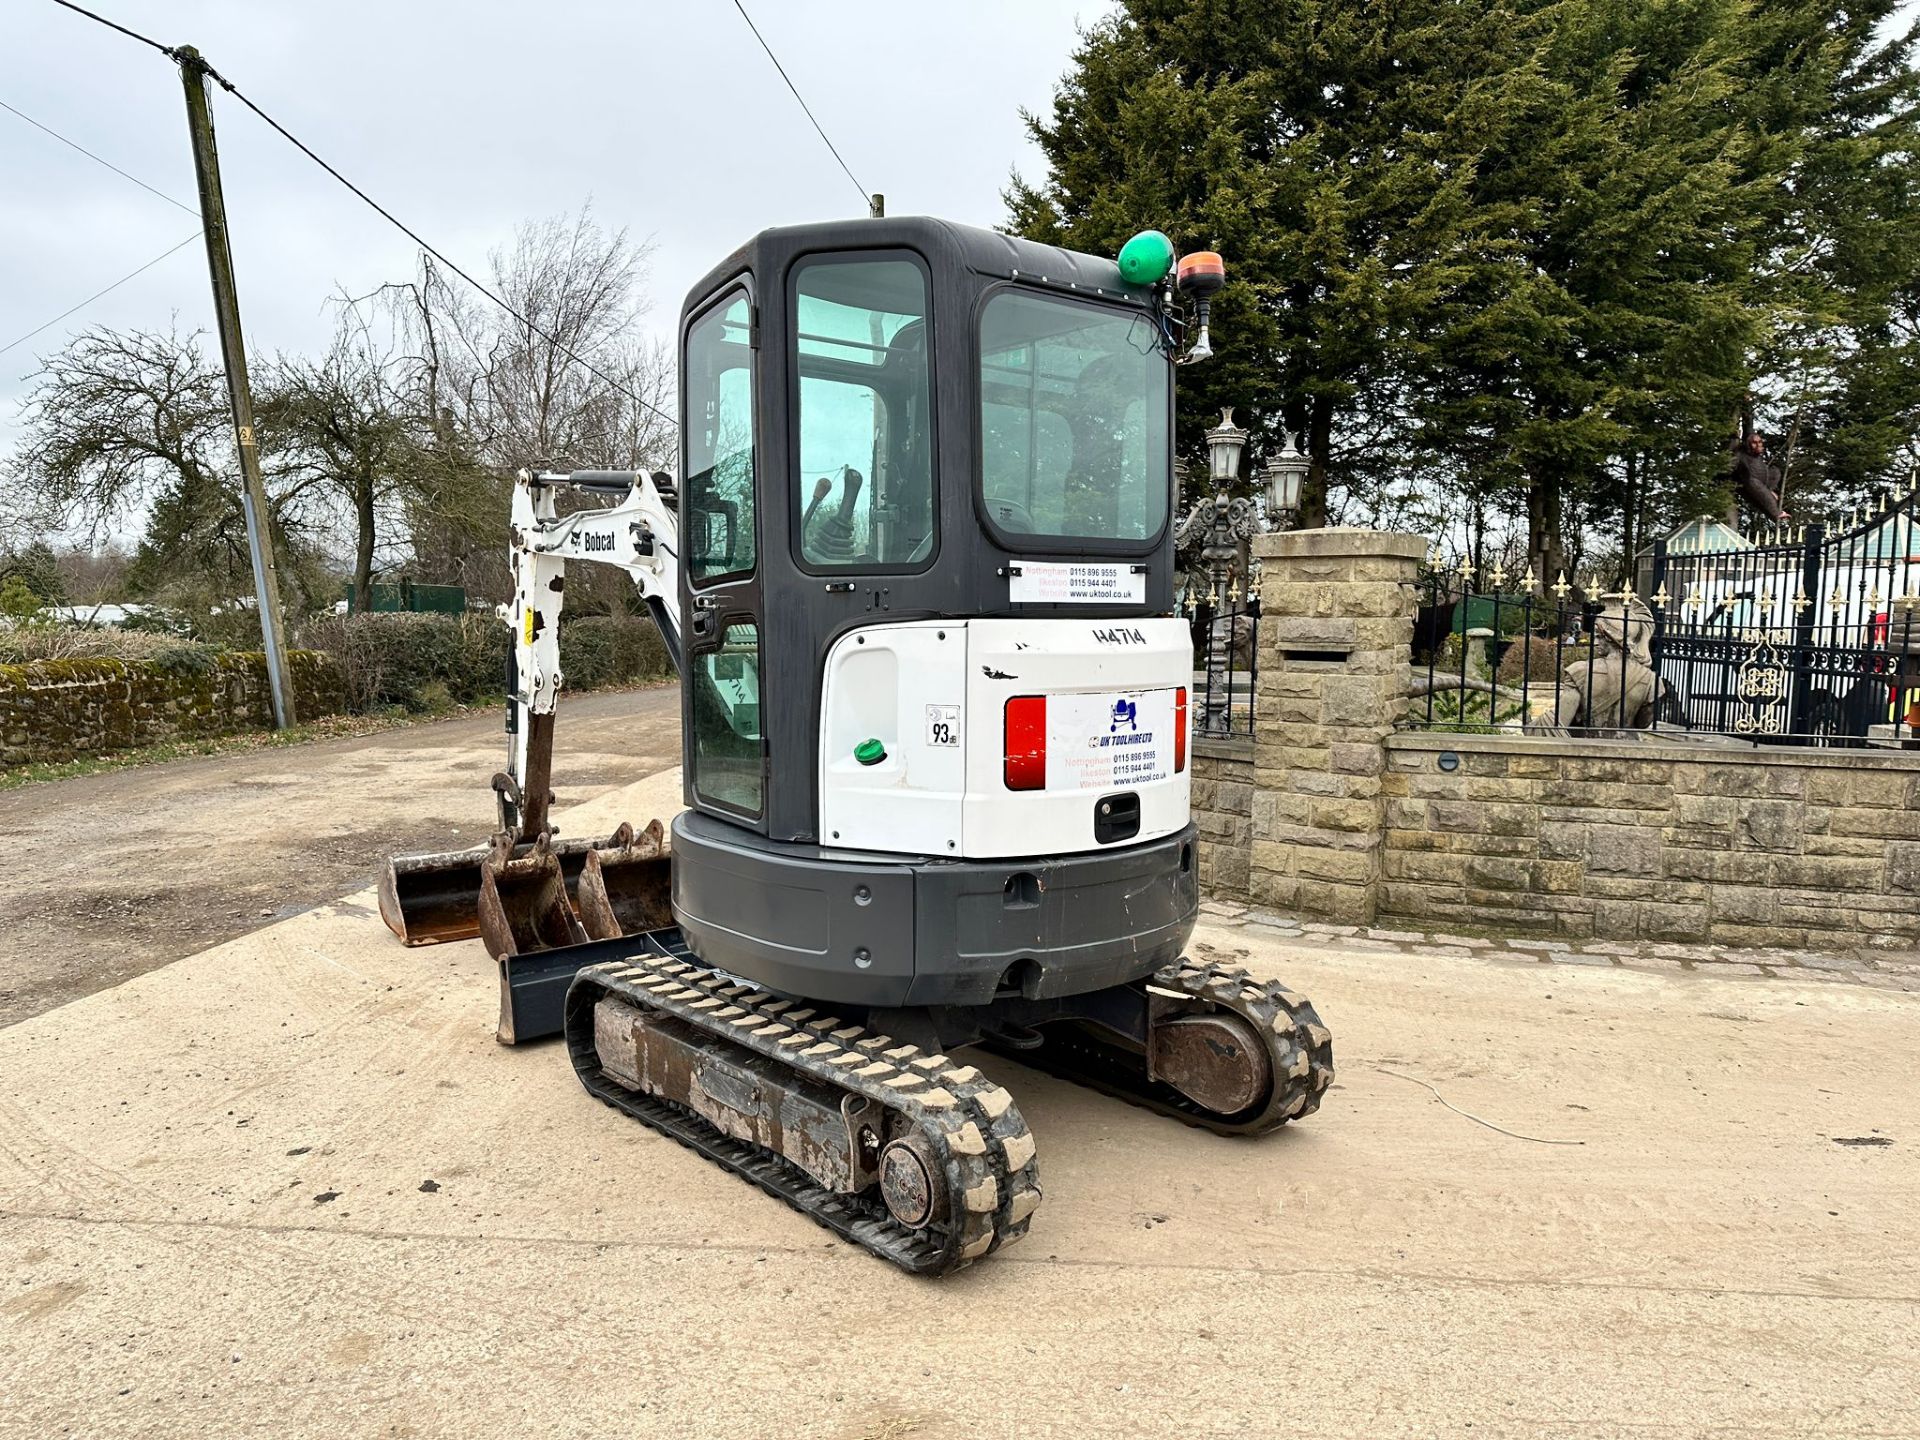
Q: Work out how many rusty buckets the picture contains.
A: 3